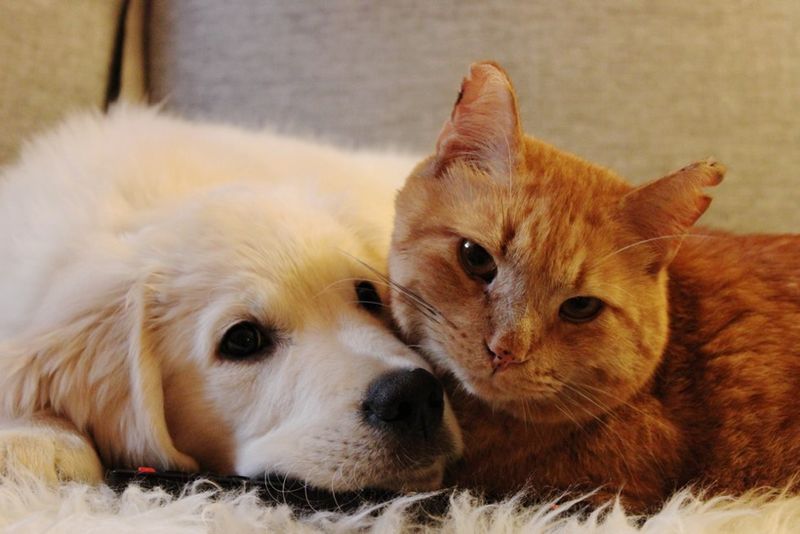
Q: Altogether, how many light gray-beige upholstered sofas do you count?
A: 1